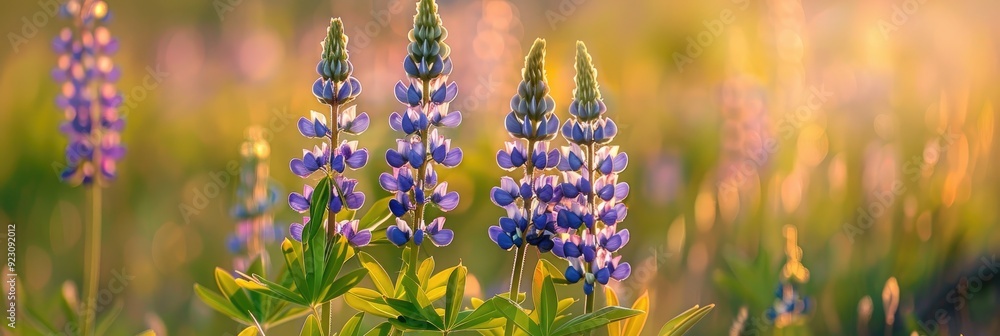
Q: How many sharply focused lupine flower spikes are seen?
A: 4